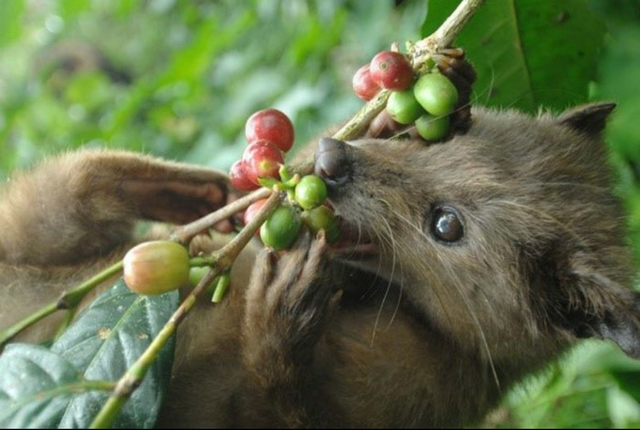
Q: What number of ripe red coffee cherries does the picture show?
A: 6